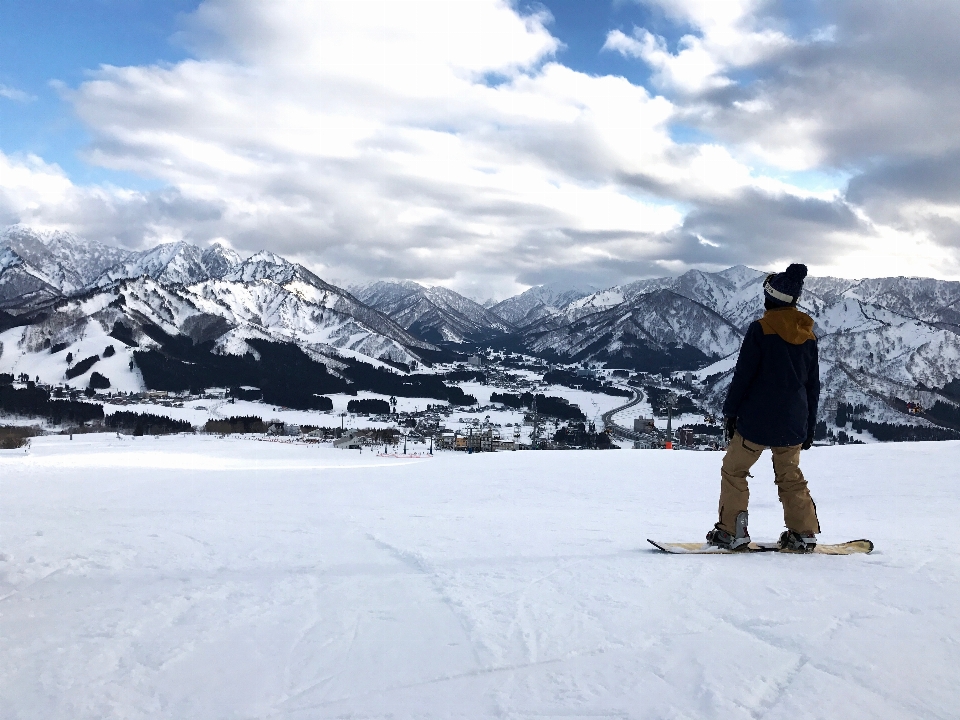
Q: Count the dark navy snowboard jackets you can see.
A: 1